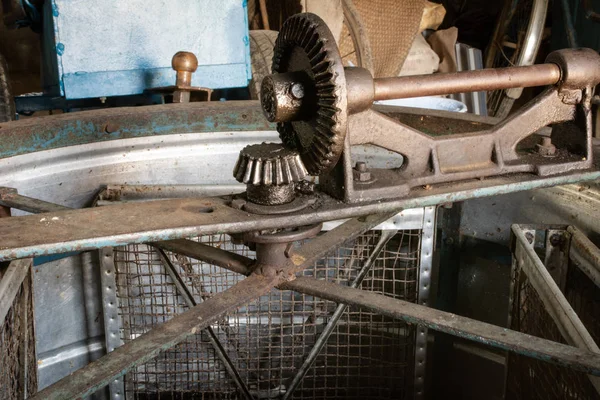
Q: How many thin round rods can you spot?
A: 2